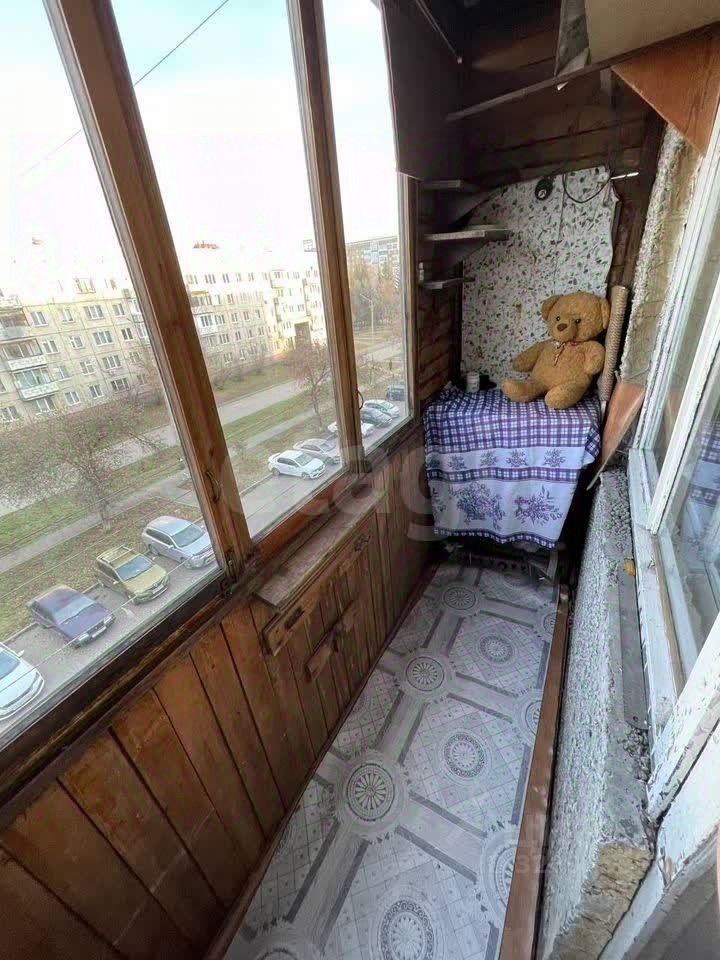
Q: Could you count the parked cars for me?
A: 10